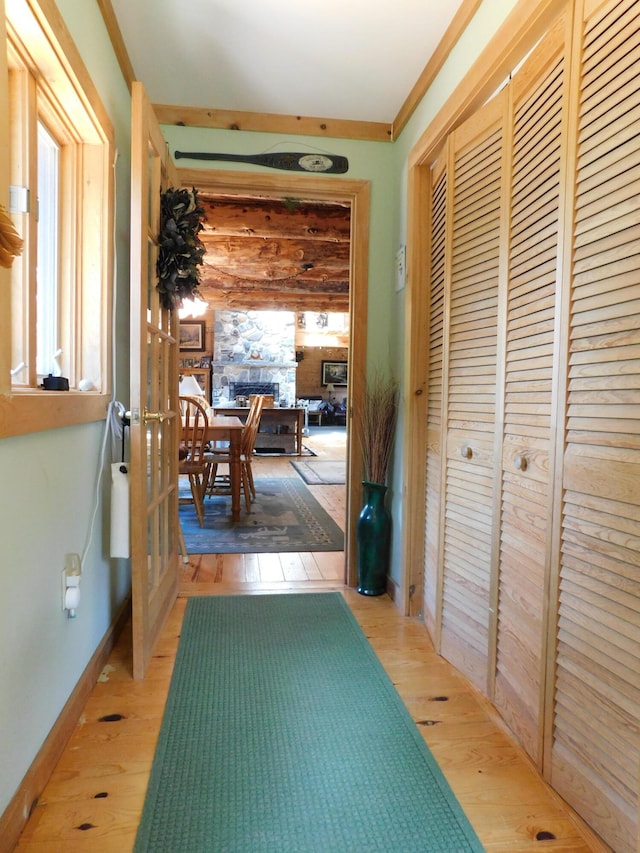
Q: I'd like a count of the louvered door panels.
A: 4